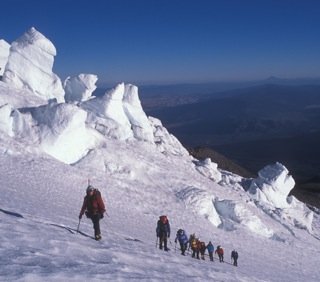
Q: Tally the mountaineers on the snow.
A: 9